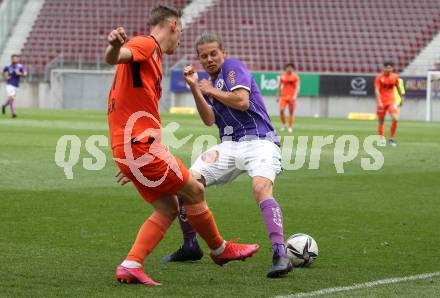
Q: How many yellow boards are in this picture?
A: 2